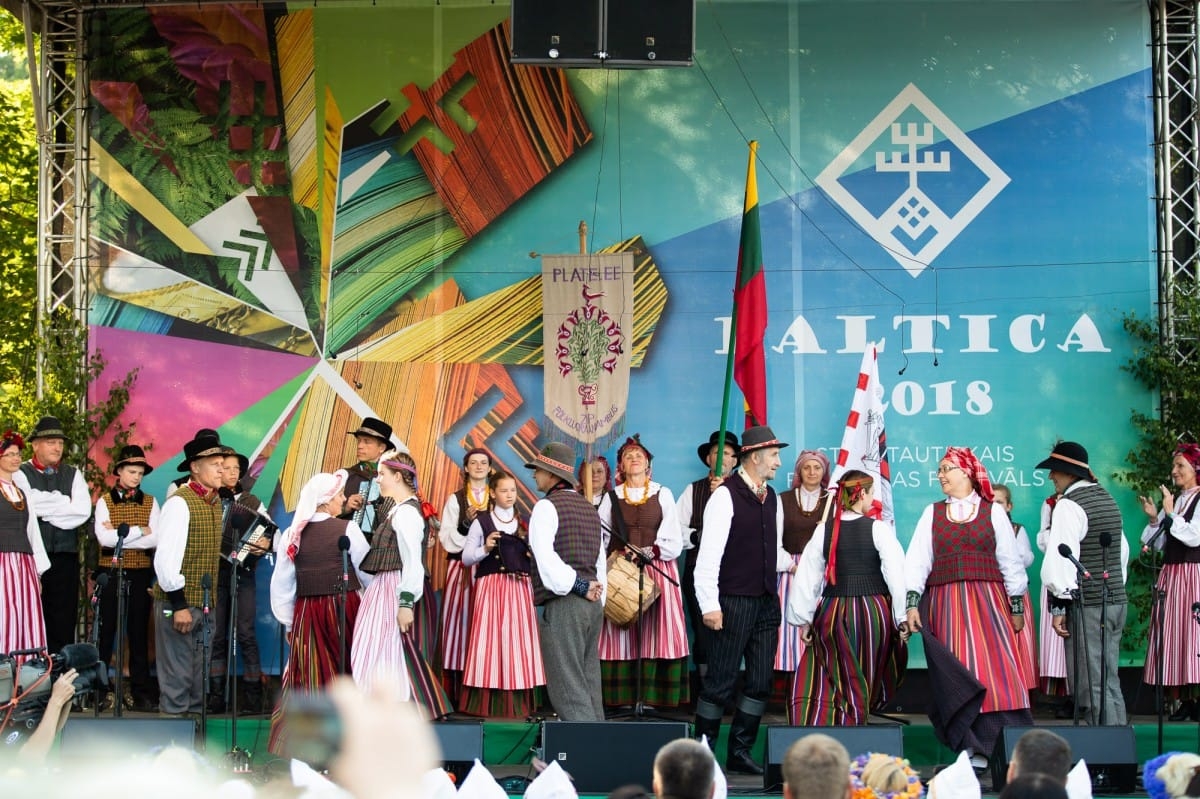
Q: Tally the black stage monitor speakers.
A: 5